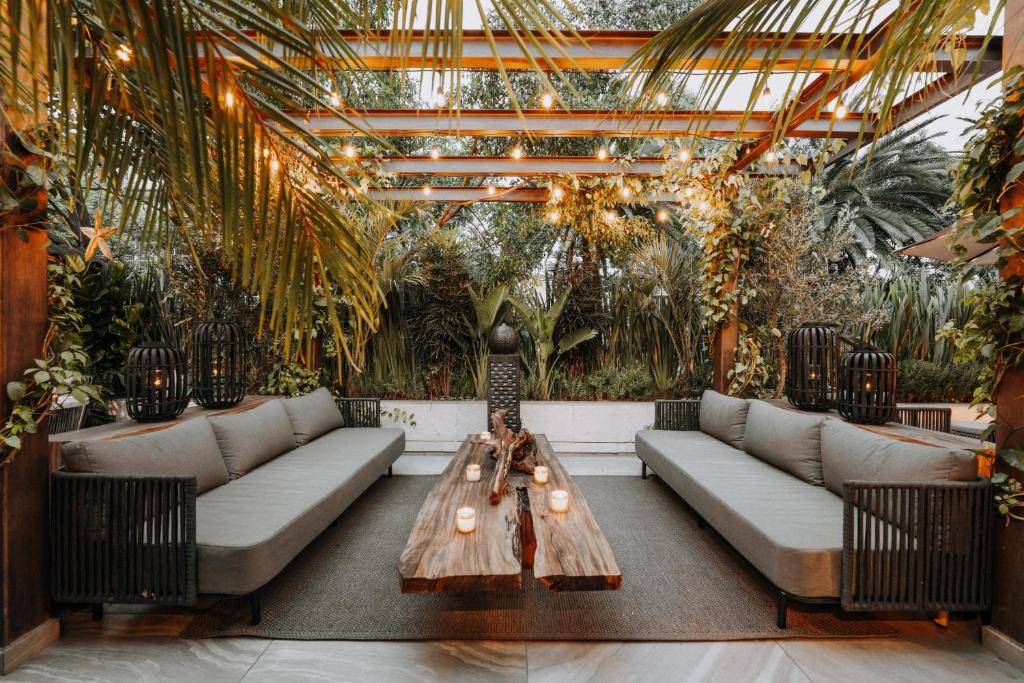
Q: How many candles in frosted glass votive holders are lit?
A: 5